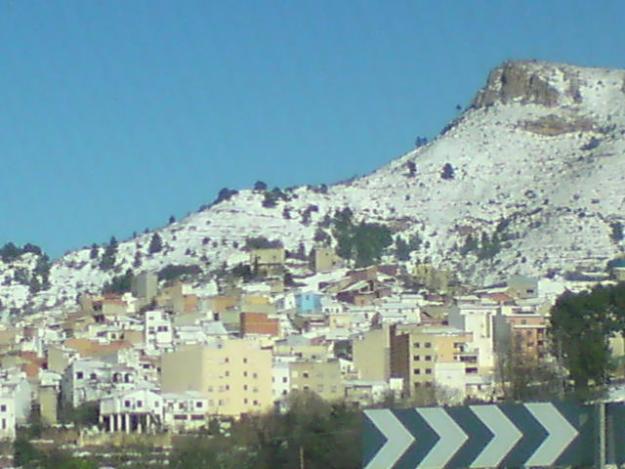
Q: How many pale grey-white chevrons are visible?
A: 4